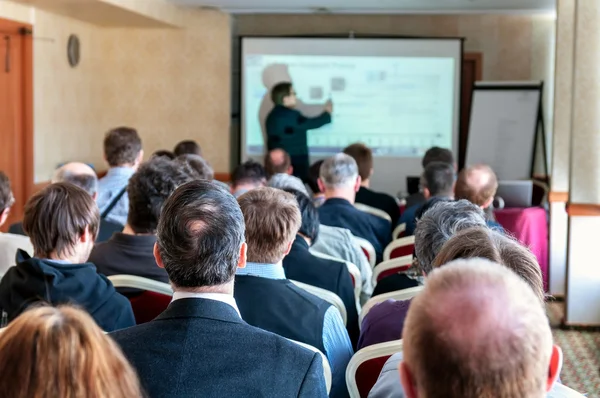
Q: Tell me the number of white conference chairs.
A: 11